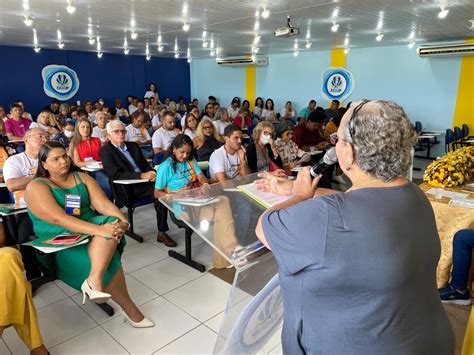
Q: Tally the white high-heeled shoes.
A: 2